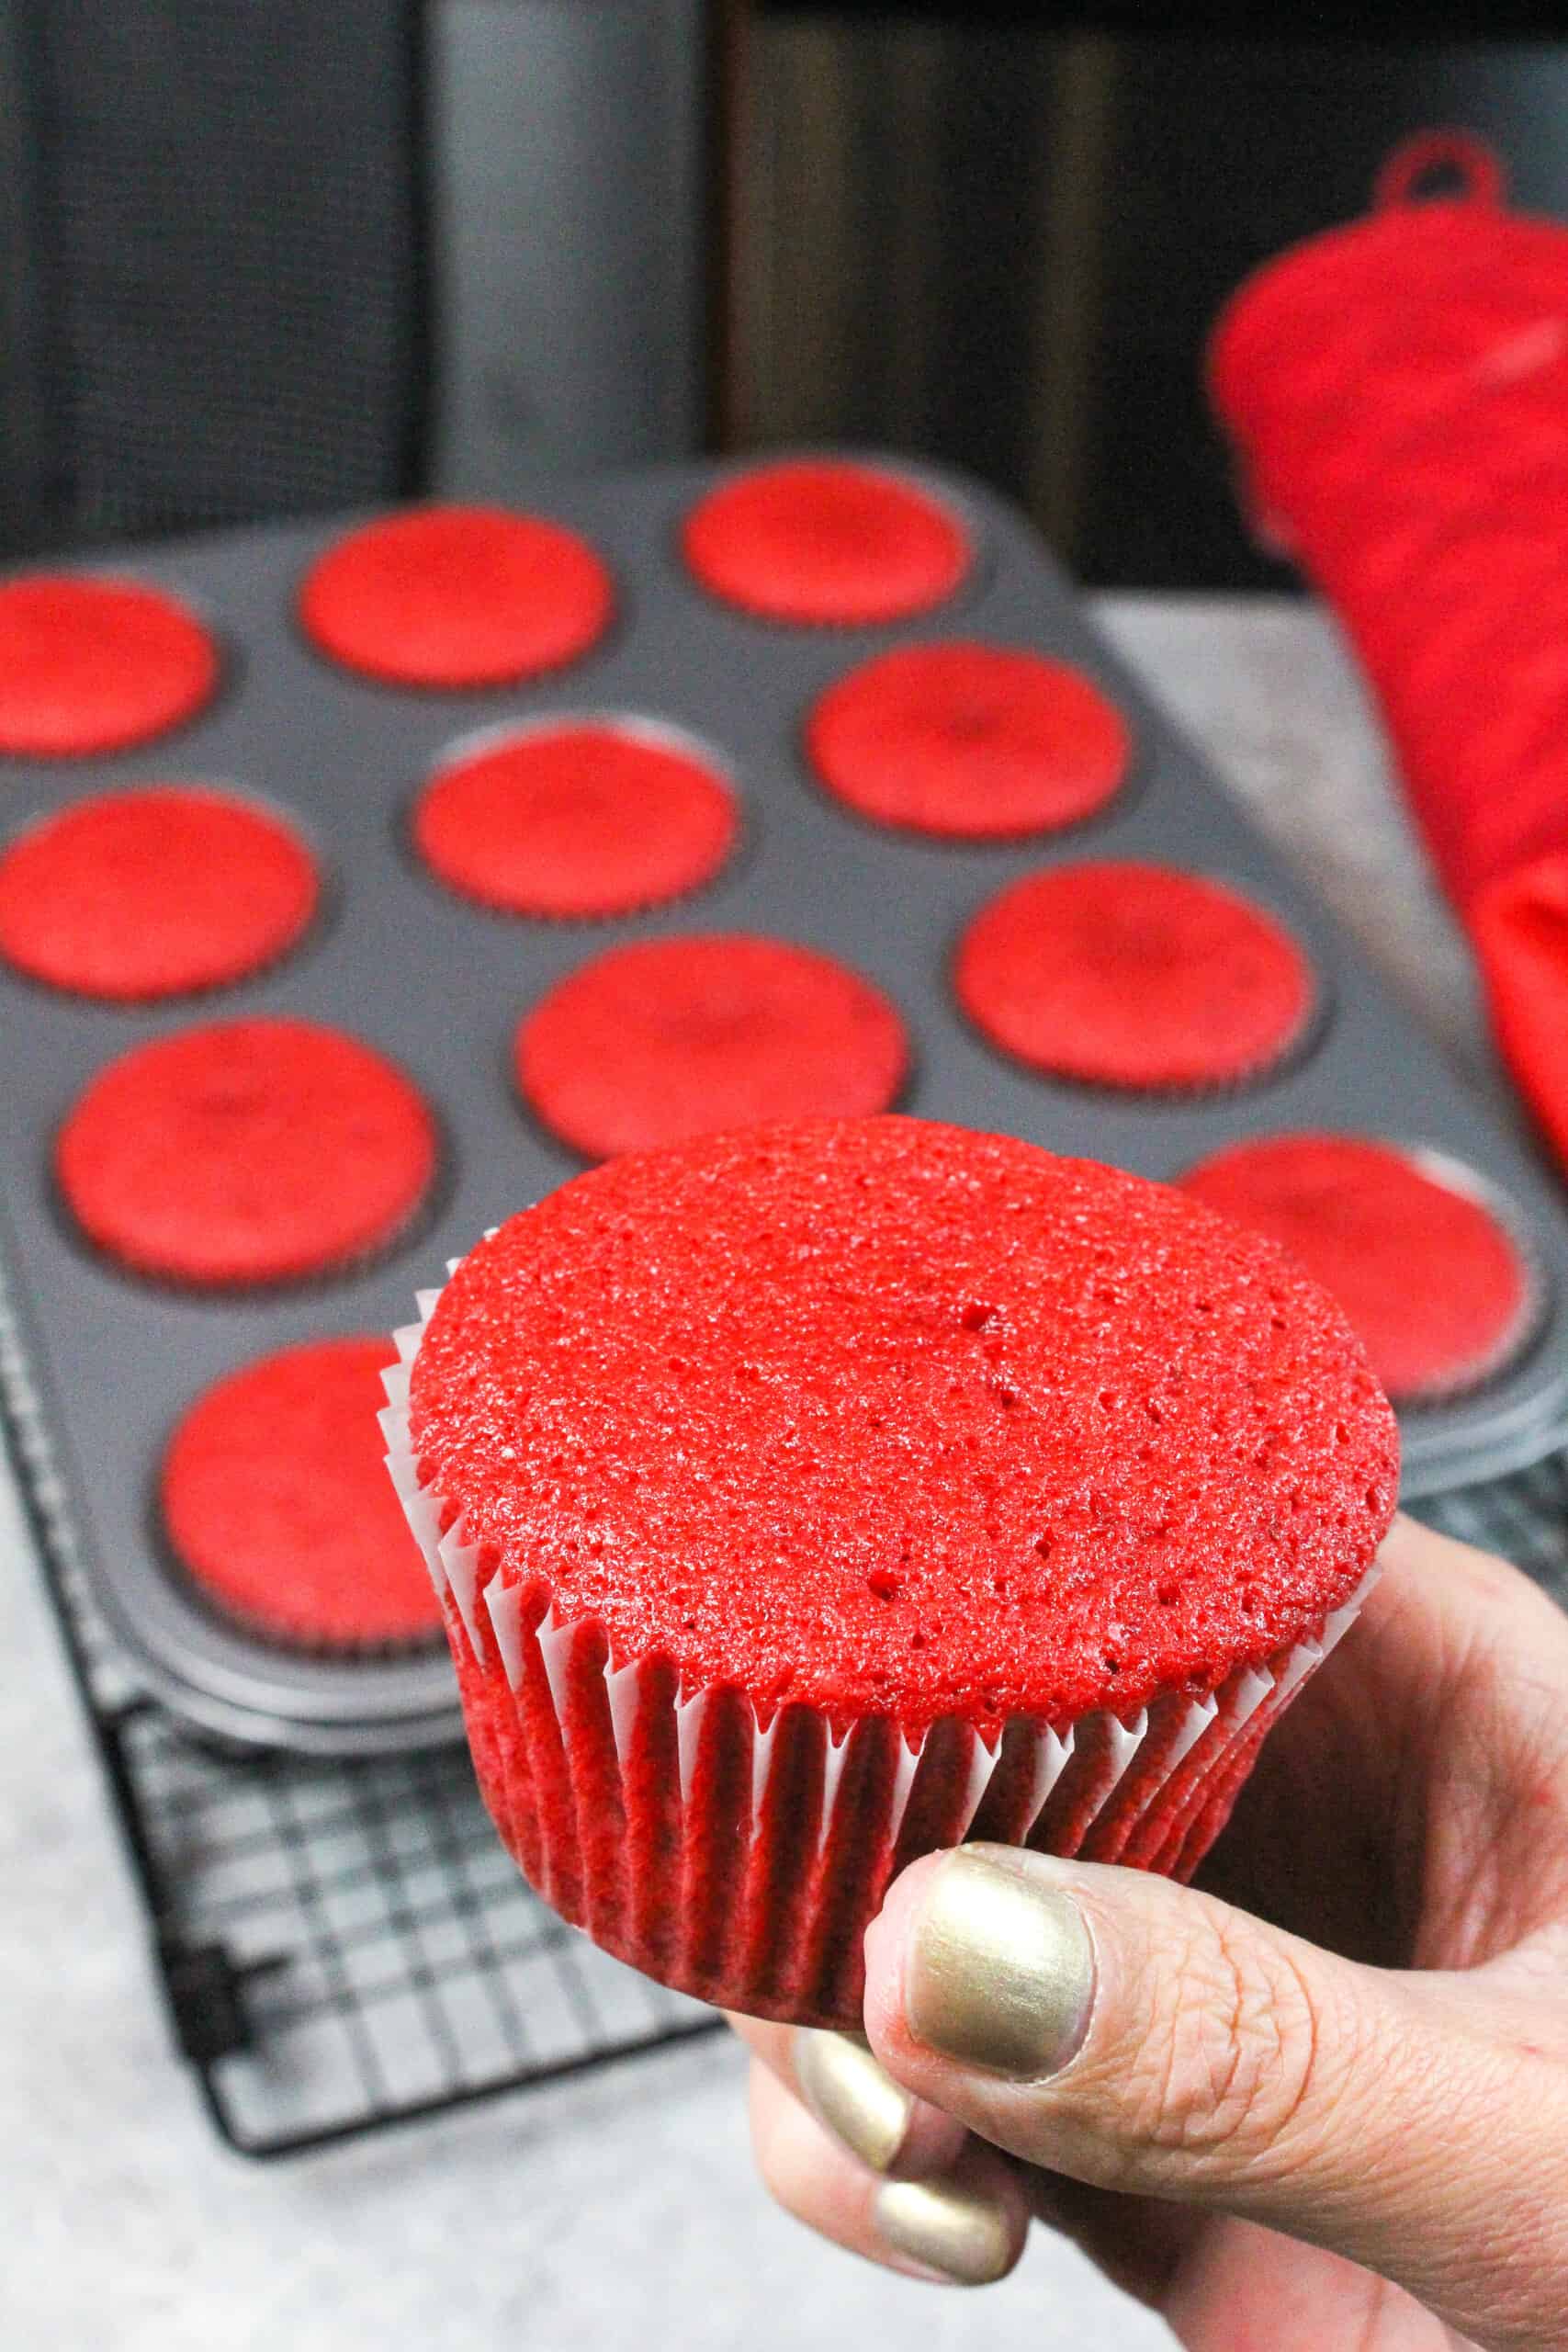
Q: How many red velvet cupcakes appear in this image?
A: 12